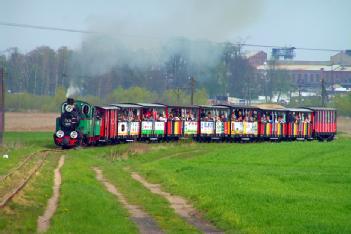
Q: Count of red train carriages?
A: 2